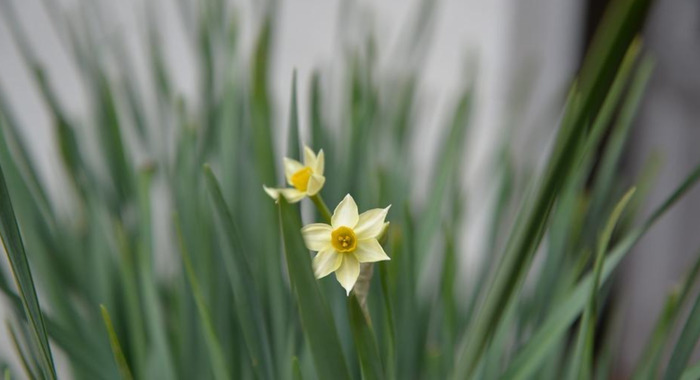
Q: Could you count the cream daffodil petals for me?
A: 12